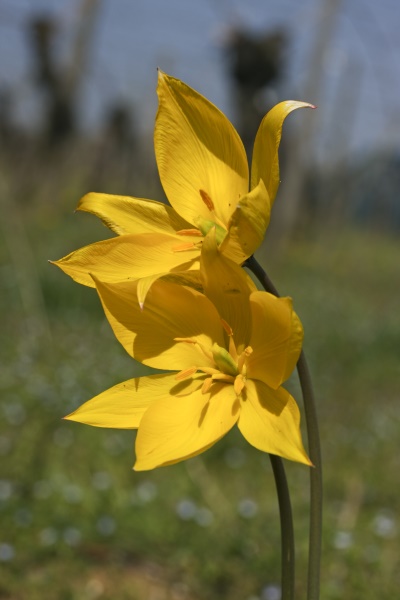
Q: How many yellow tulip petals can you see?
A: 12